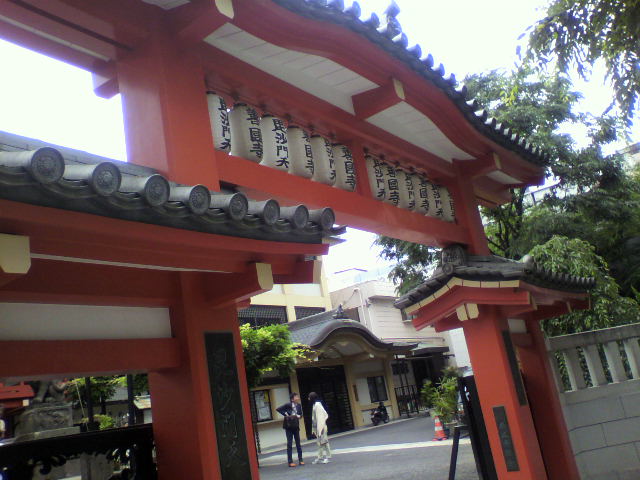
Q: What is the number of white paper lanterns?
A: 12